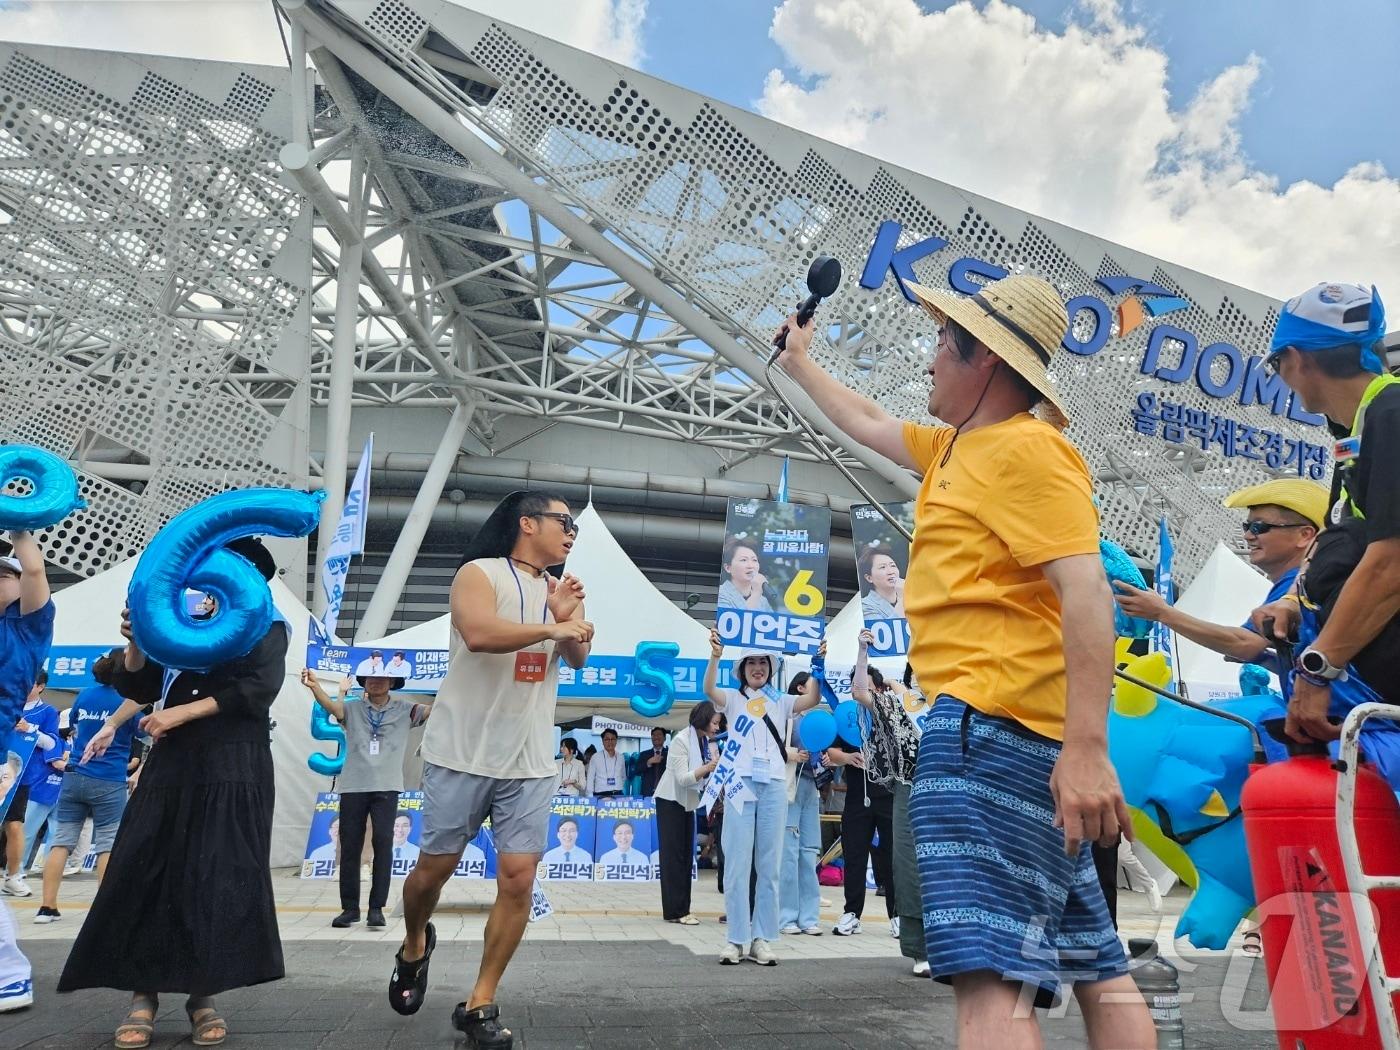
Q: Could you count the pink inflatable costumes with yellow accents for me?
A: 0